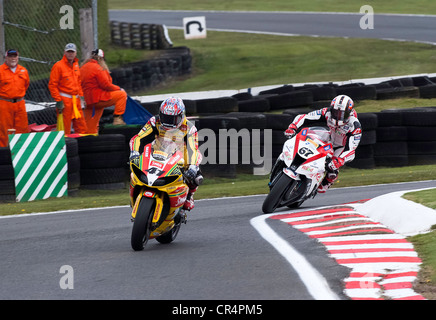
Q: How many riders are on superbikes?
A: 2